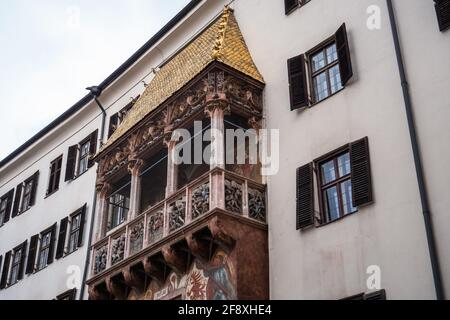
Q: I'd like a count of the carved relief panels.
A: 8